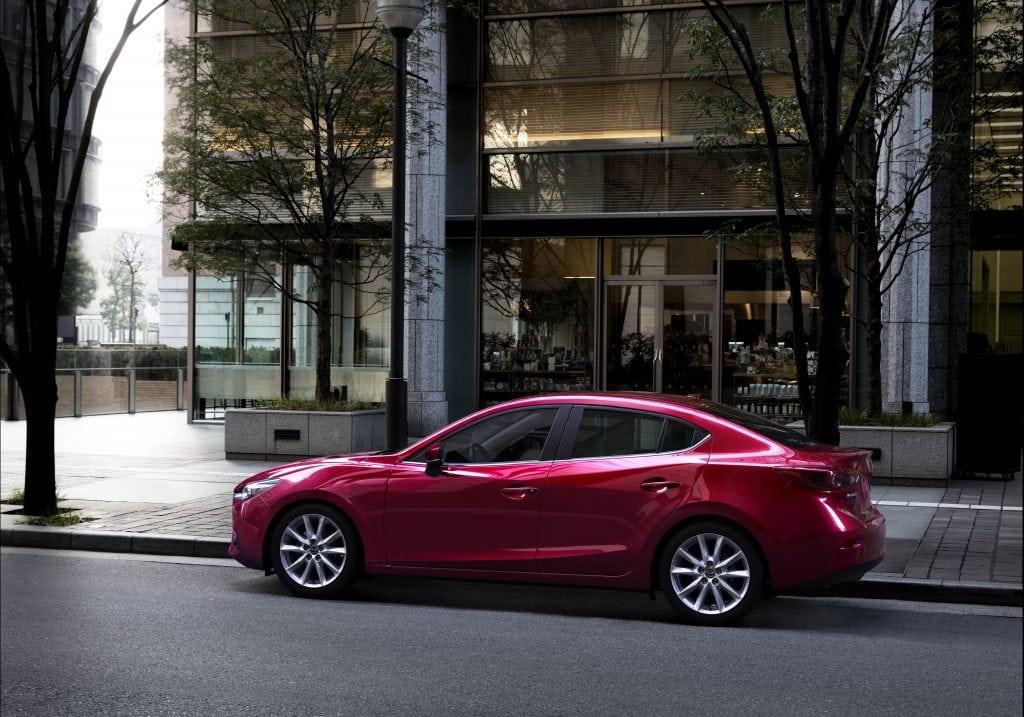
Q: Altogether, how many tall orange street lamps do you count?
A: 0